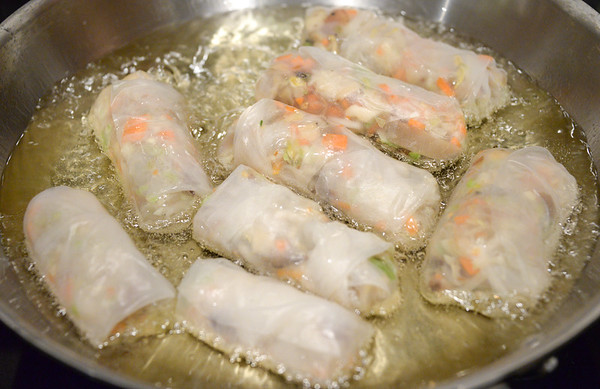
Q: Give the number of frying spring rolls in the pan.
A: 8